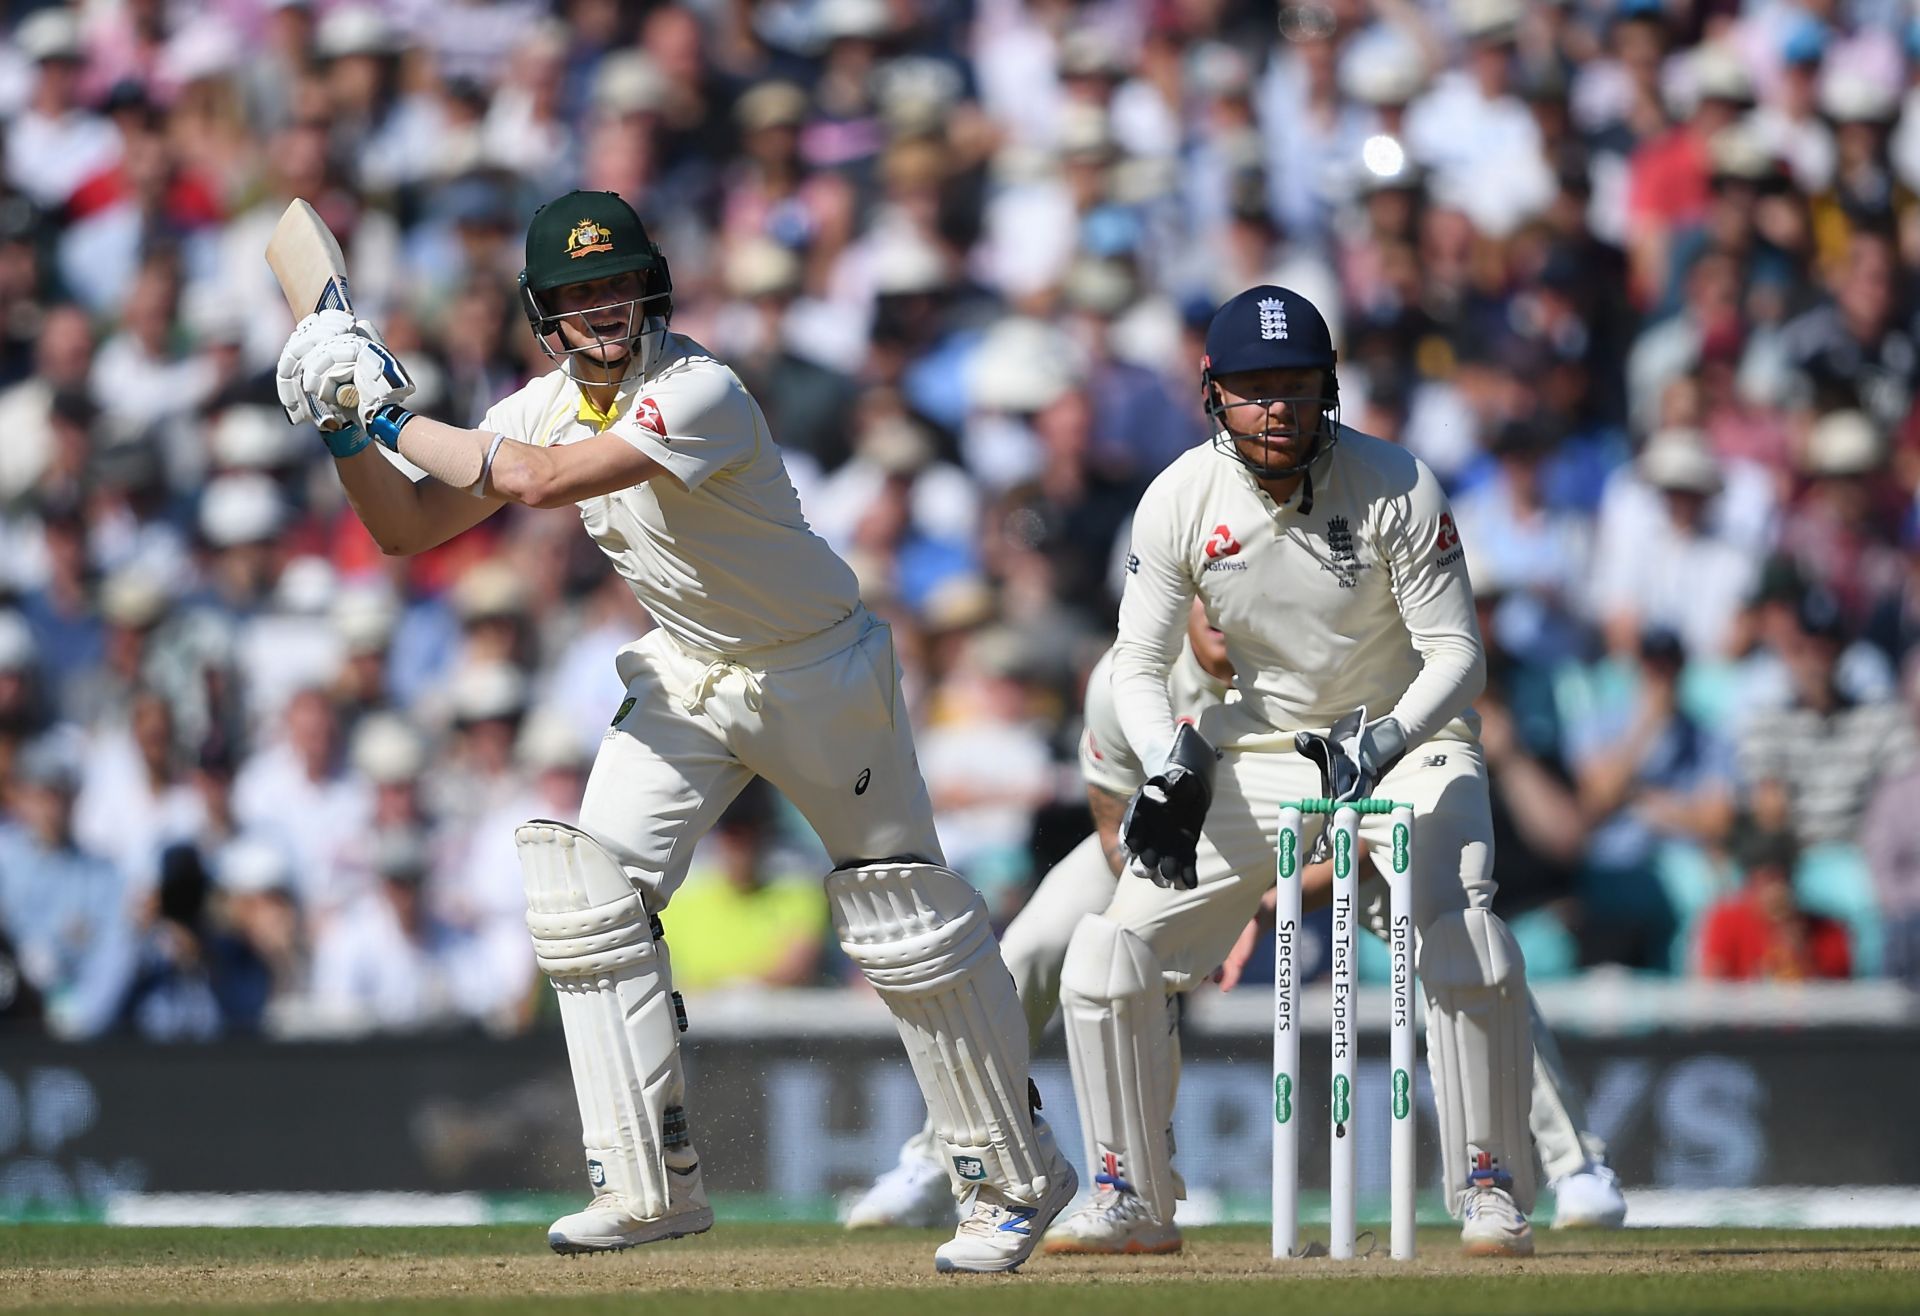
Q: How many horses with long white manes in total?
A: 0